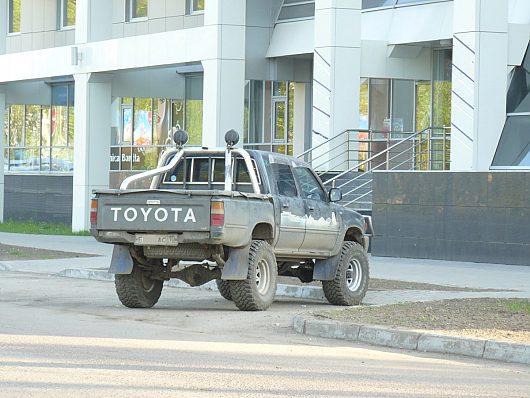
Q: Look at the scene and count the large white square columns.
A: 4